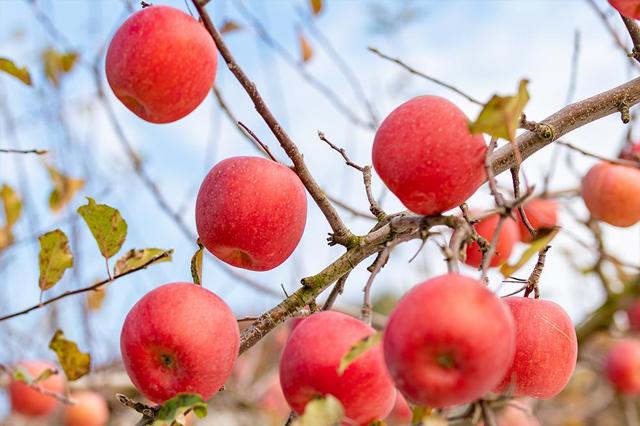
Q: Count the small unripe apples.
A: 0